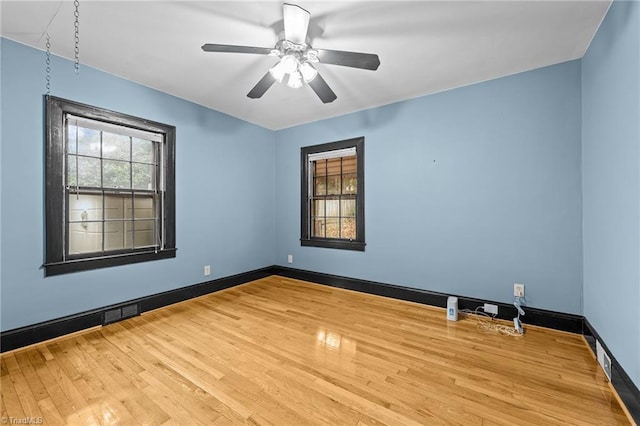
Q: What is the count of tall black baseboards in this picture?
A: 3